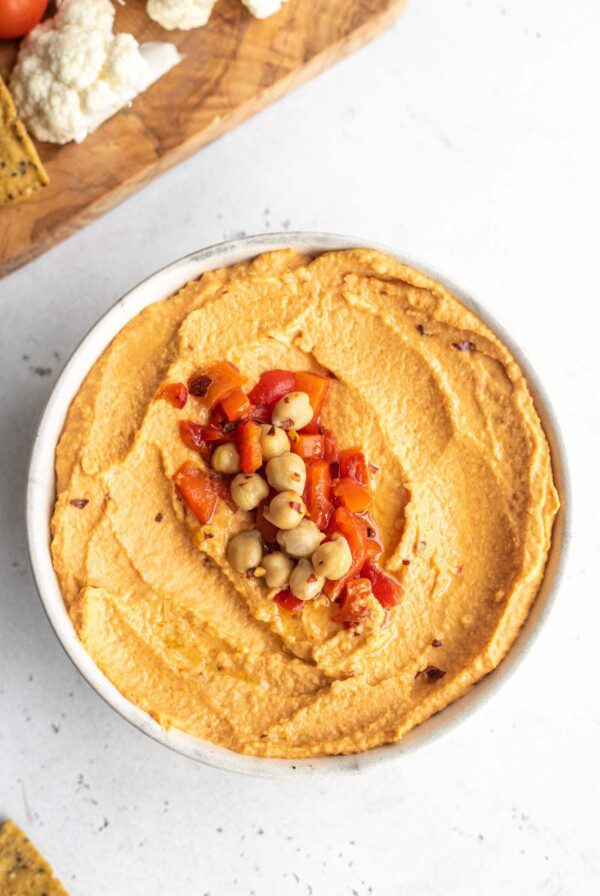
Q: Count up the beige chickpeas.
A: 11